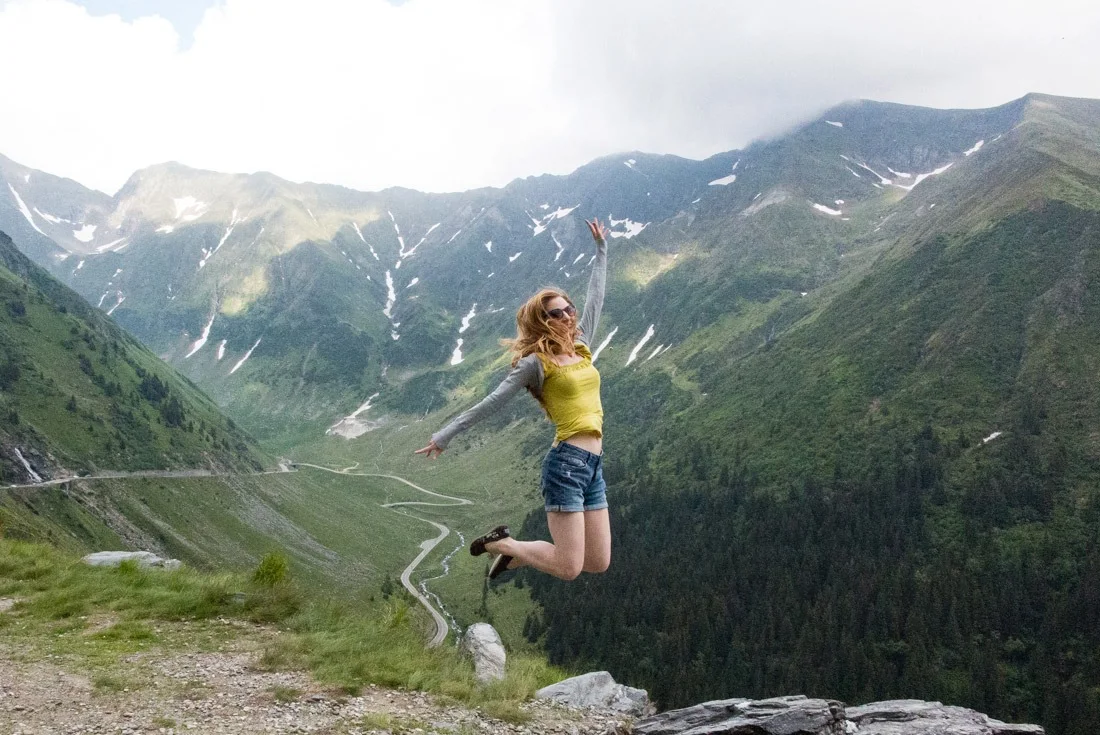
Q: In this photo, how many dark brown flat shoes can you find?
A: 2